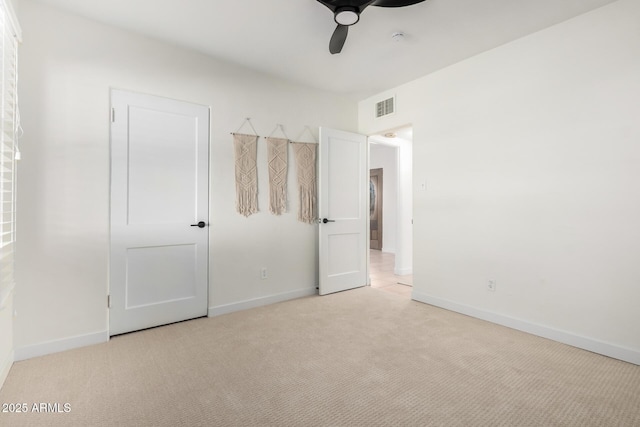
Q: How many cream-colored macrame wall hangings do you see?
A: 3